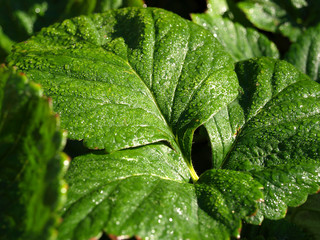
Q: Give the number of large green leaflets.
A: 3